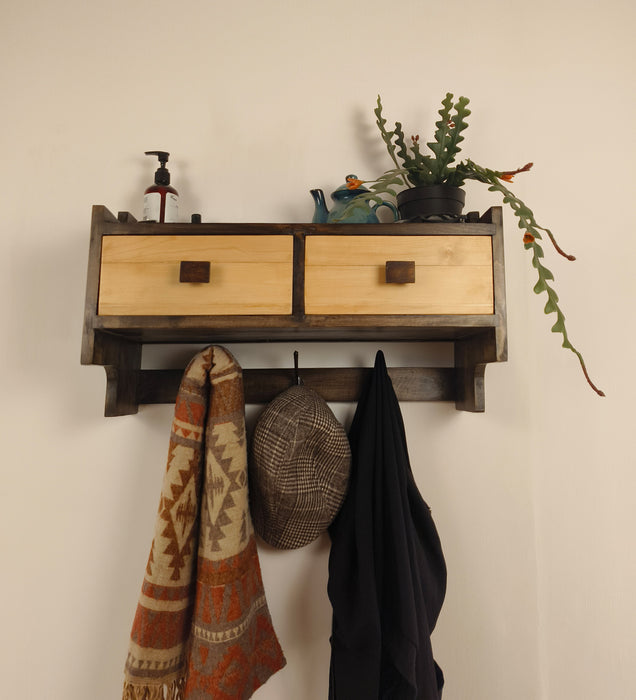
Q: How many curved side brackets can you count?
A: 2